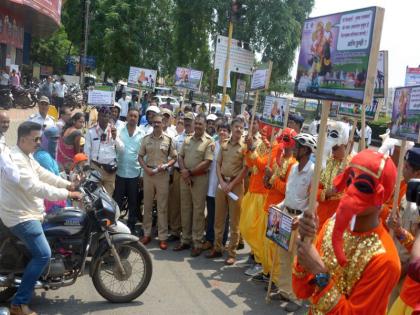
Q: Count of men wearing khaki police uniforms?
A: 3